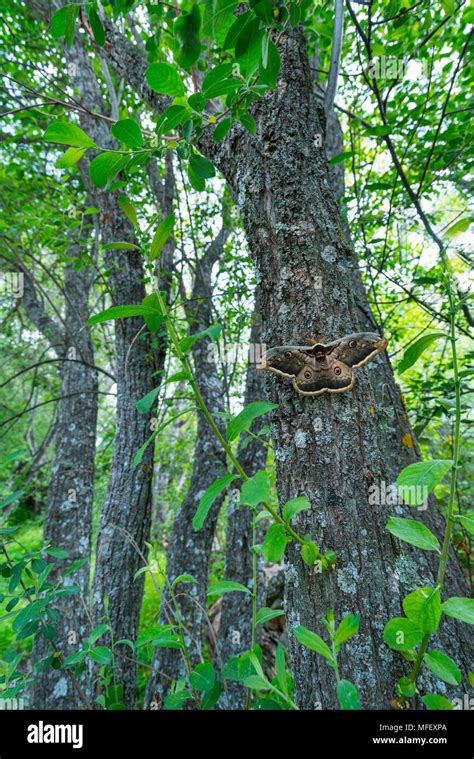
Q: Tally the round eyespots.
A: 4